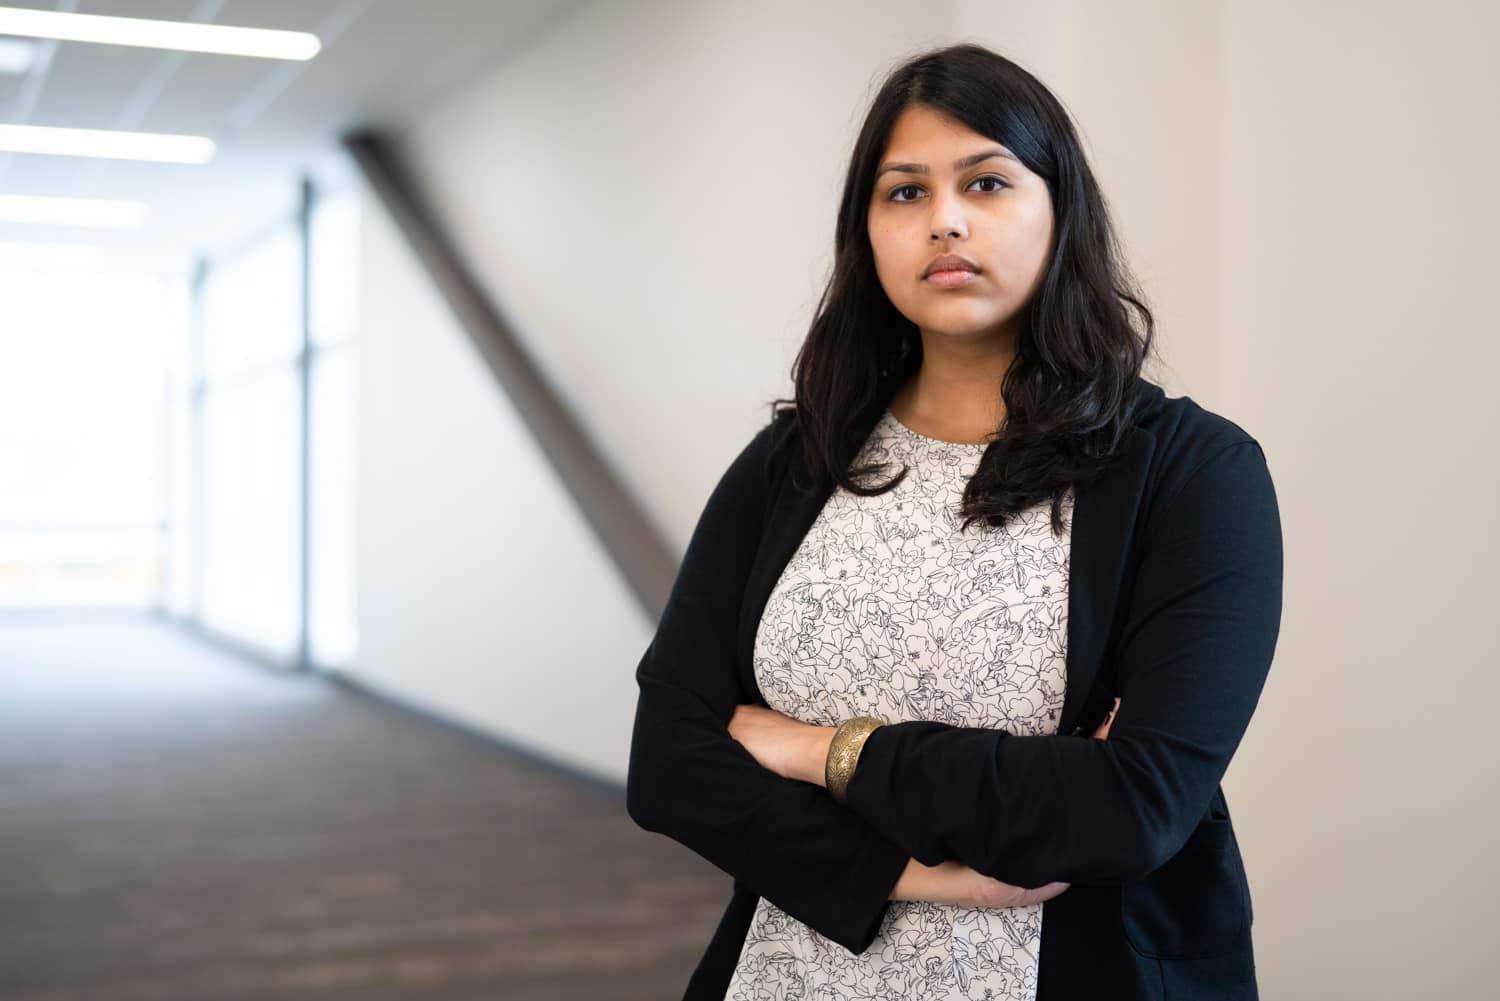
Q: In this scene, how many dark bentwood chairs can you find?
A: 0